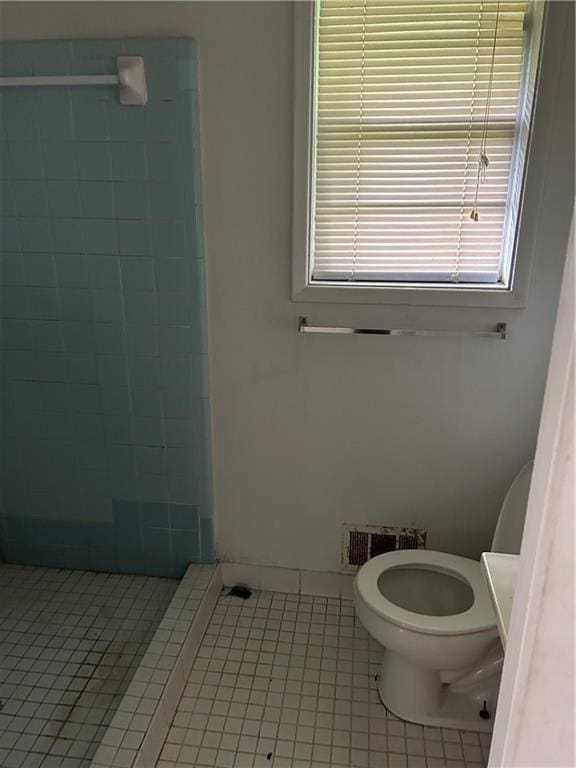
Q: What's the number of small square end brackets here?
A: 2